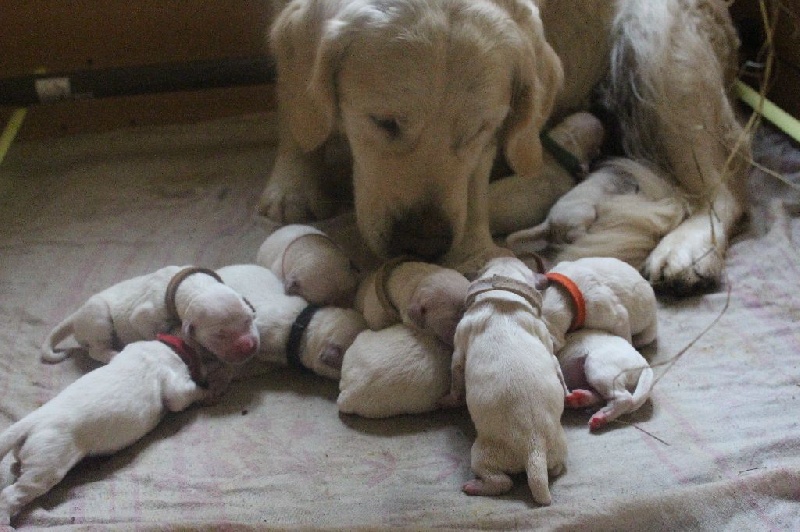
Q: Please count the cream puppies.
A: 11